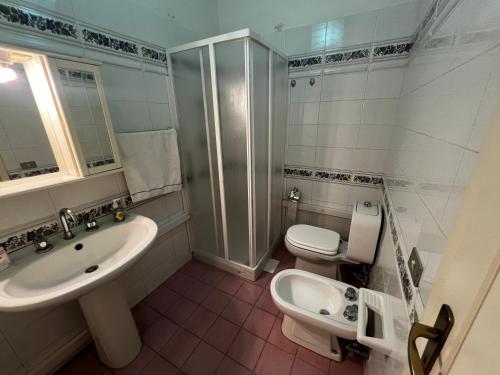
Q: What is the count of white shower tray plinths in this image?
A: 1